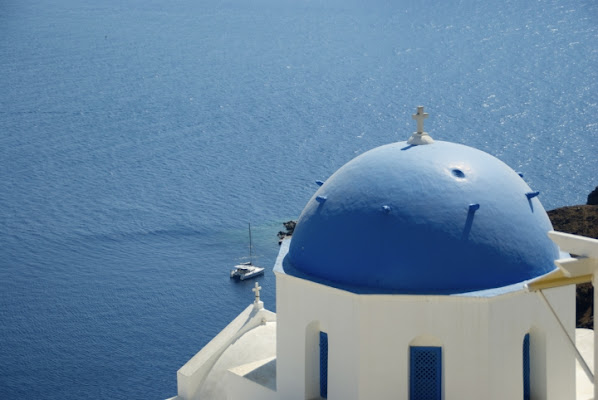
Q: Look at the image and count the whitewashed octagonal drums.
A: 1